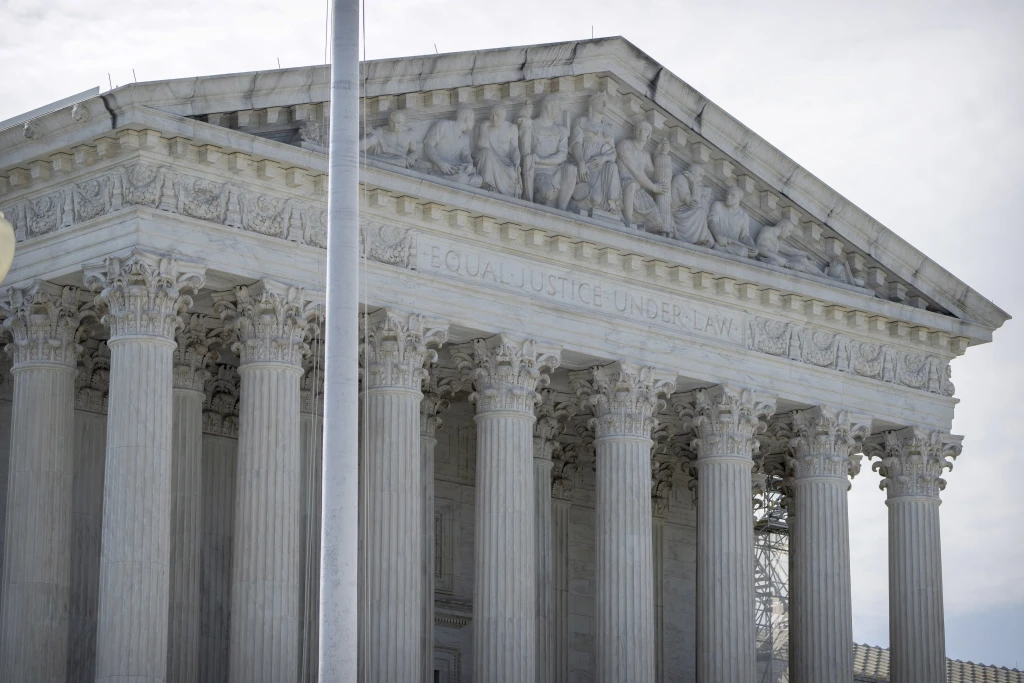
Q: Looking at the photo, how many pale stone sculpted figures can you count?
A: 9